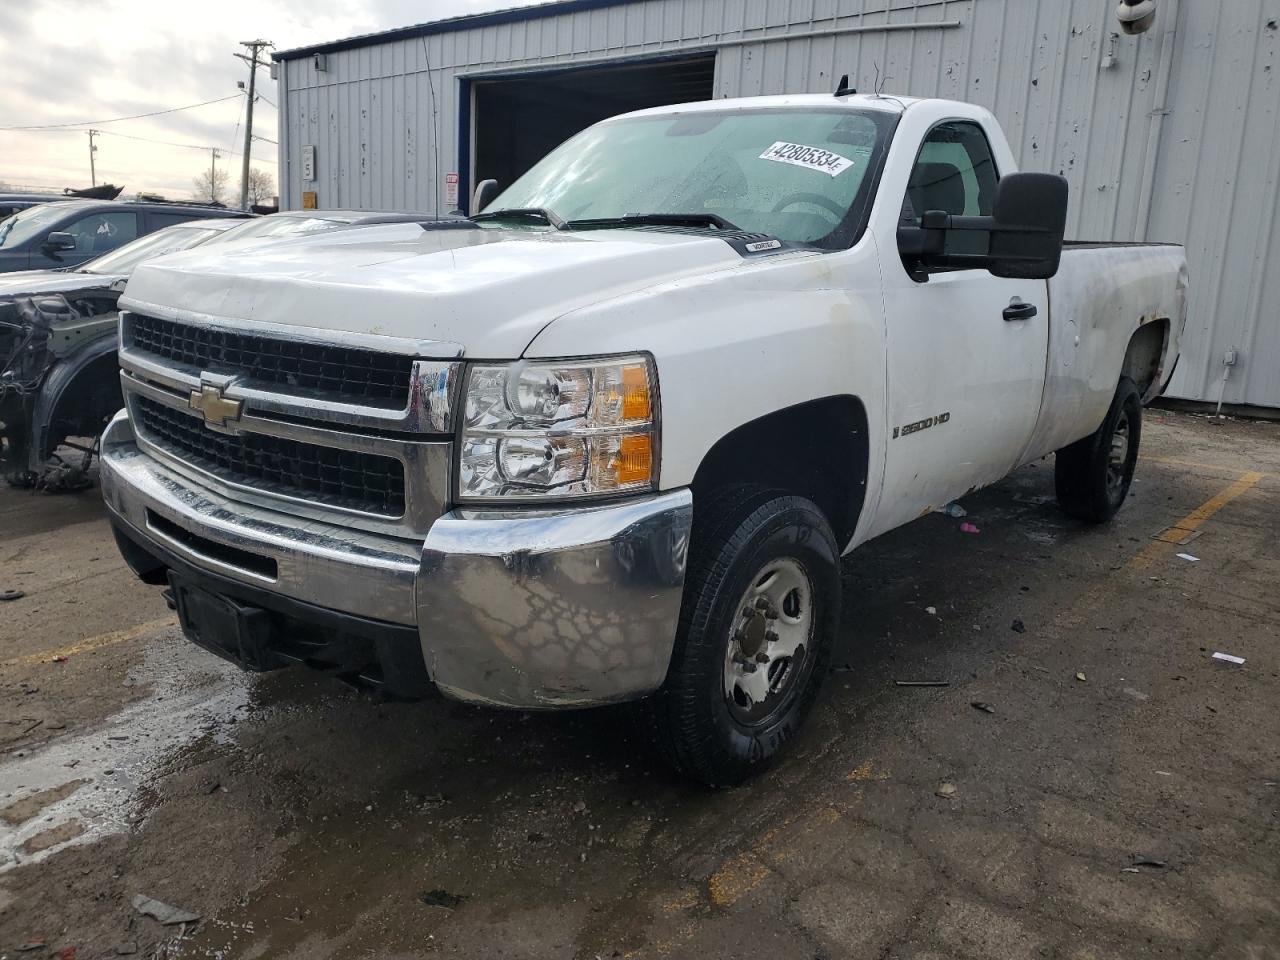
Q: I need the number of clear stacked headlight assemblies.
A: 1